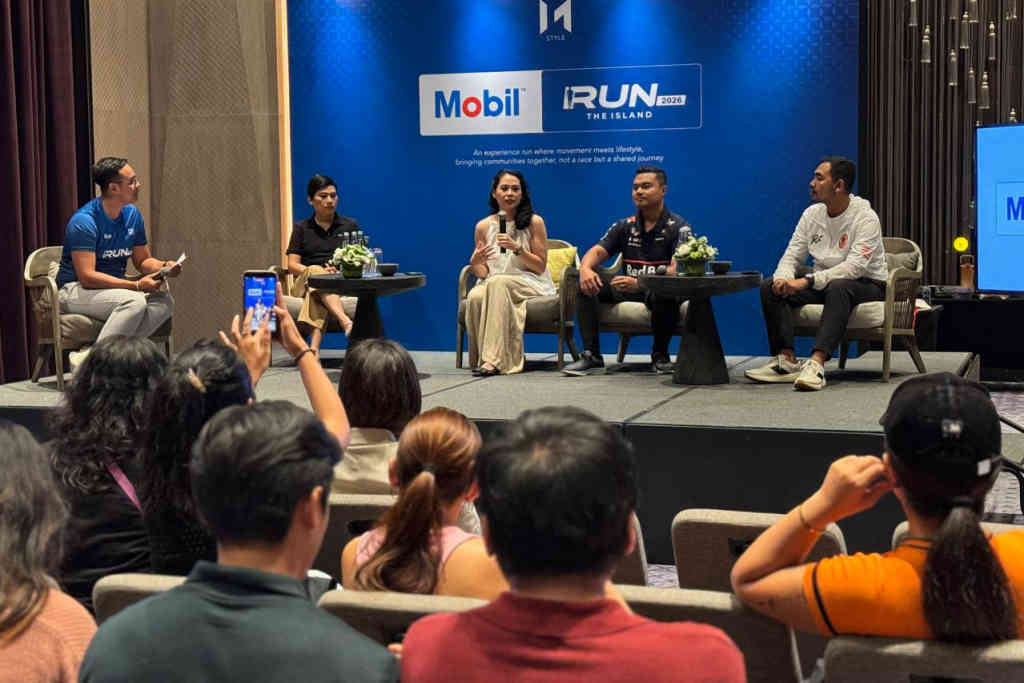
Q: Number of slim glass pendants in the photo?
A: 12